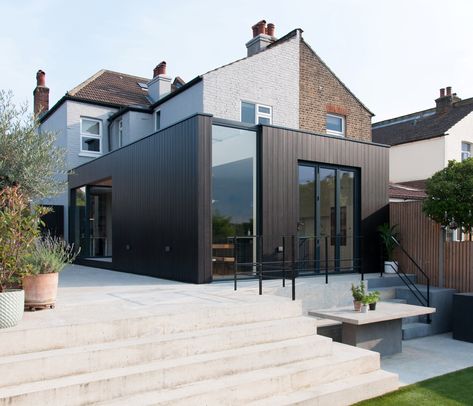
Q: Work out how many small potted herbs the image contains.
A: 3